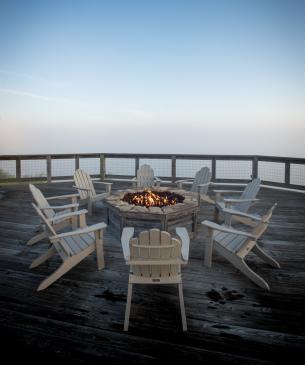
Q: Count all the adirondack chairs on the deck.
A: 8